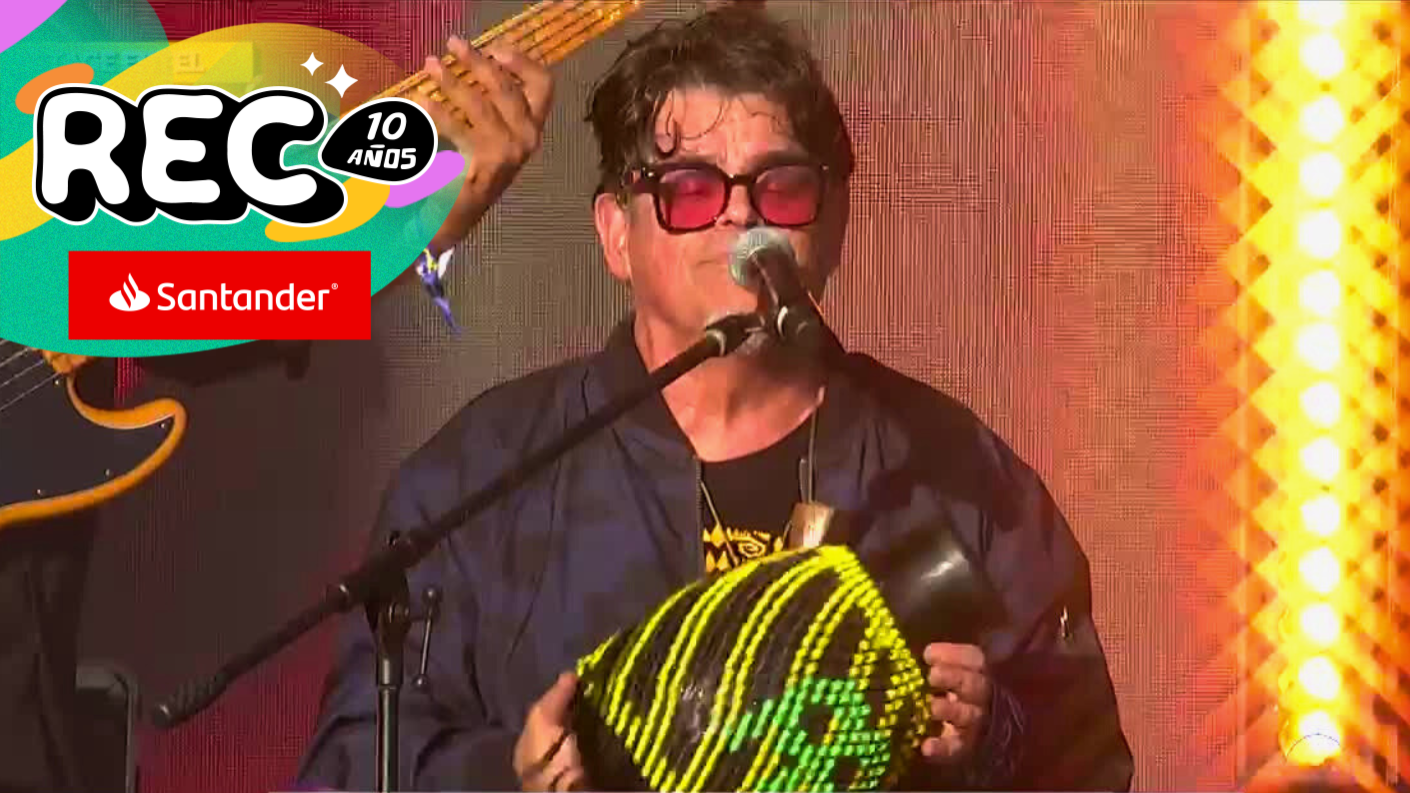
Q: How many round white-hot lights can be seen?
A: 14